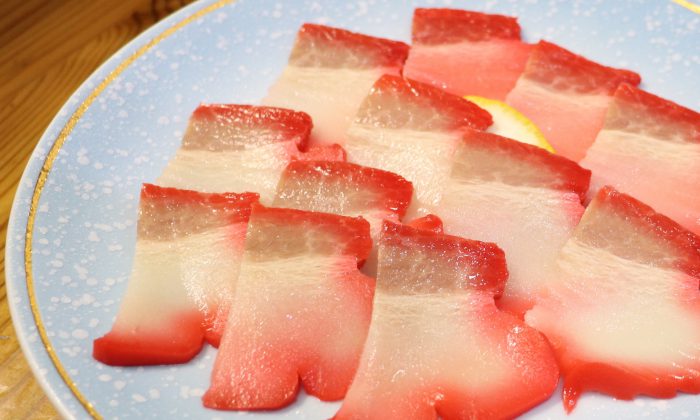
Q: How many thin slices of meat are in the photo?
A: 12